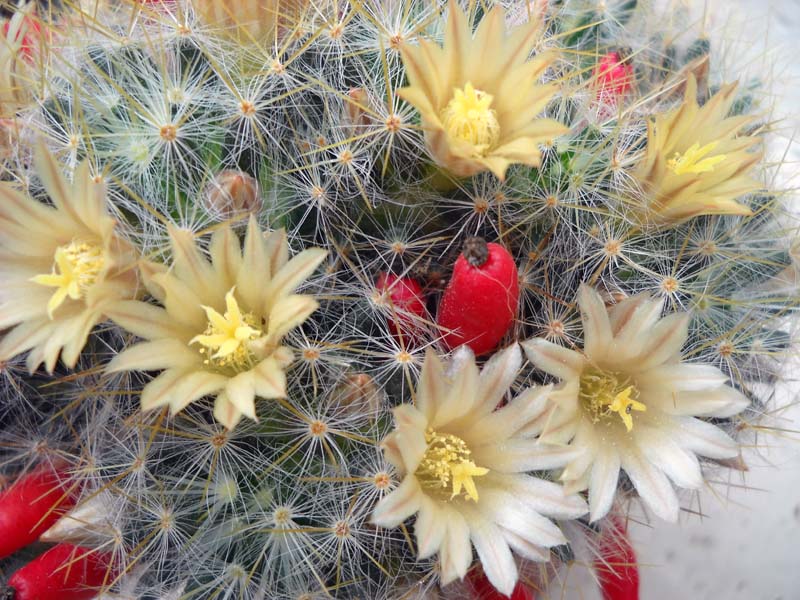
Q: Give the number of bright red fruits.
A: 8